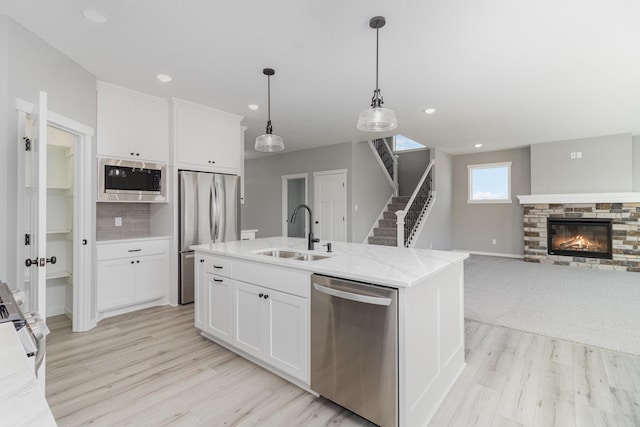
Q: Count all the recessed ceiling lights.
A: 5